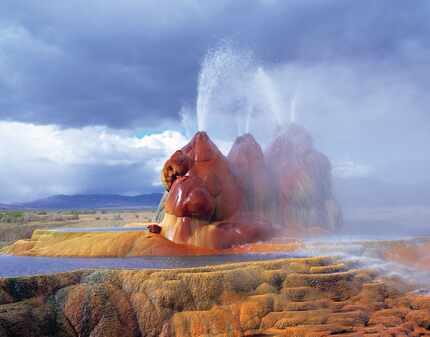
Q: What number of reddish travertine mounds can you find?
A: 3